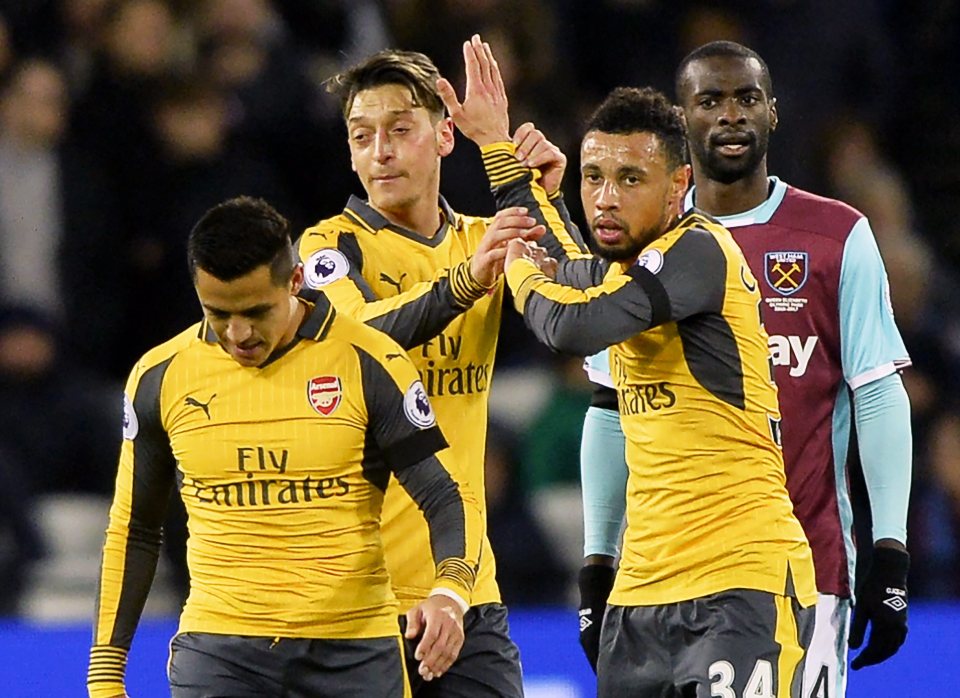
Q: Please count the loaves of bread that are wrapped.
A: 0